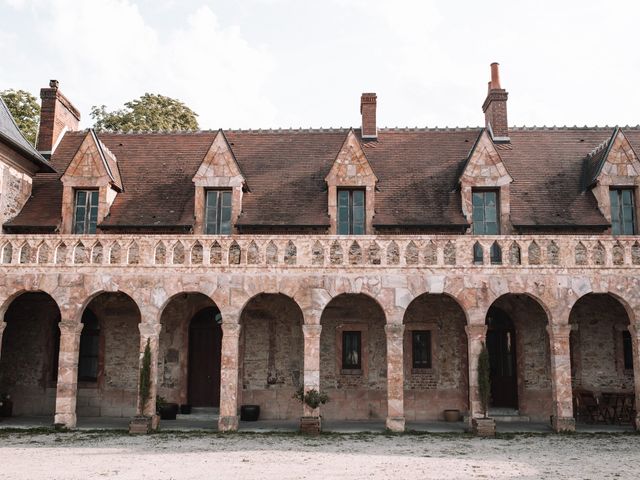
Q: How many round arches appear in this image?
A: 8